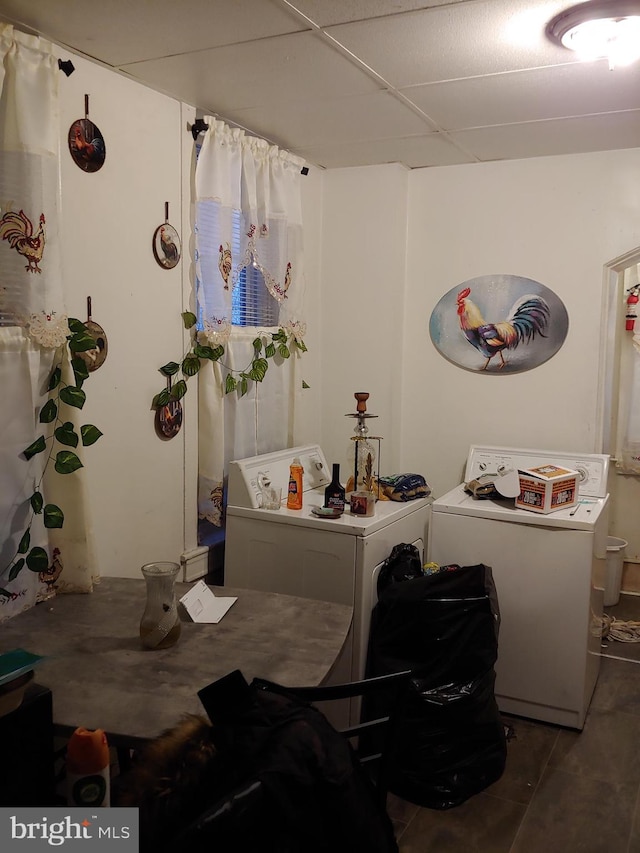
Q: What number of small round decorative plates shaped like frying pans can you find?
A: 4